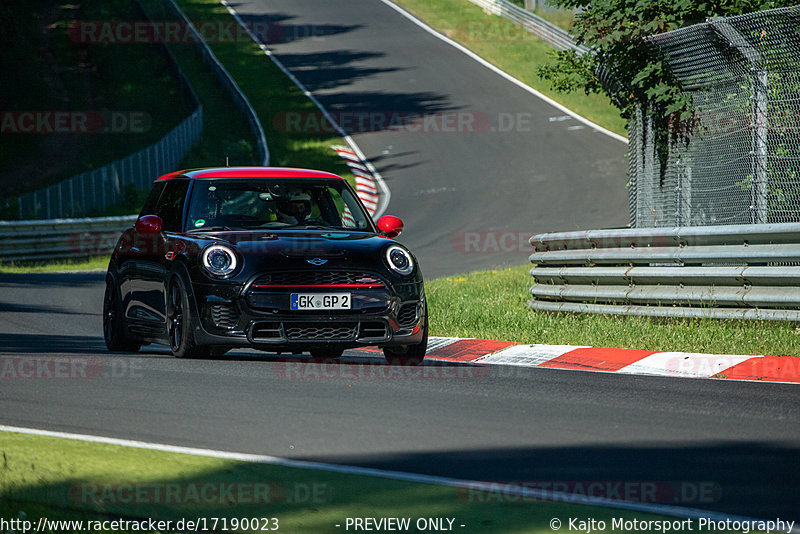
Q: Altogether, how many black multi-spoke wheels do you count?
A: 2